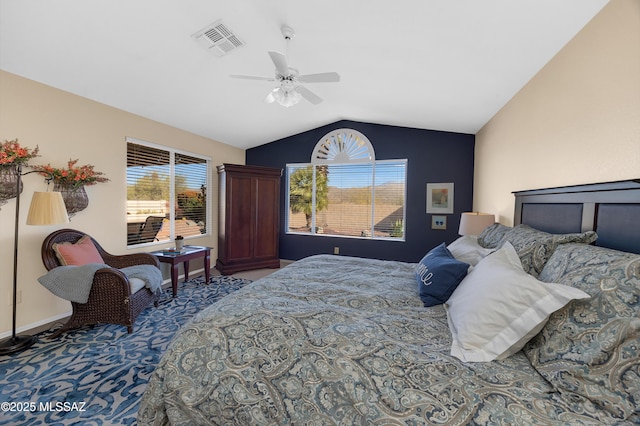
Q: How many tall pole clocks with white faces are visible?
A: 0